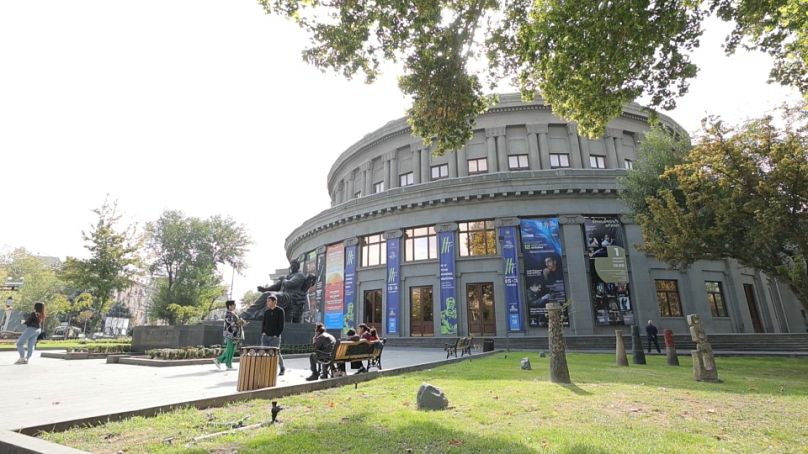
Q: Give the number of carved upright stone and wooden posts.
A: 5